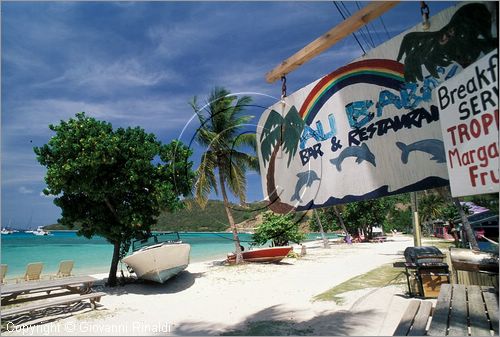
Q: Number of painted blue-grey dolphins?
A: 3